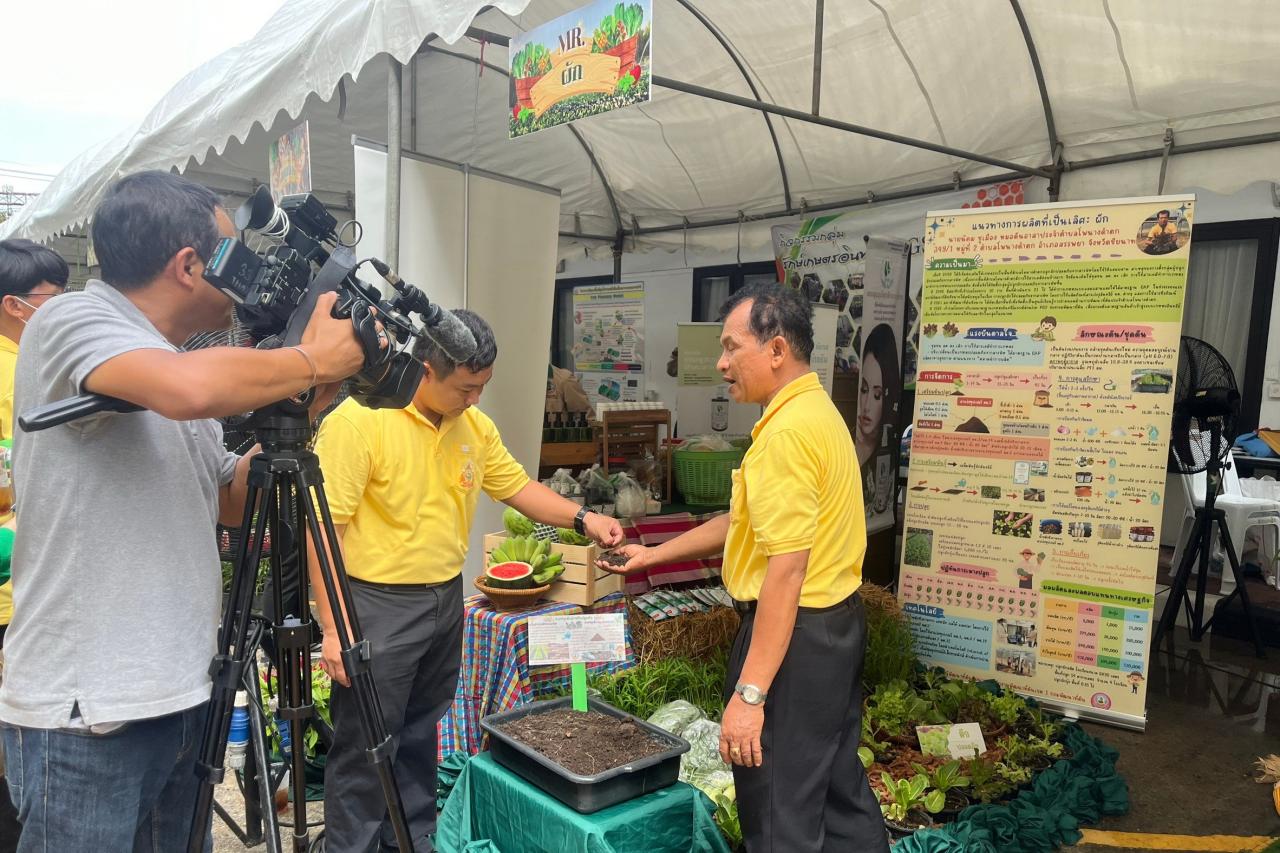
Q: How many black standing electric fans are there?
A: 1